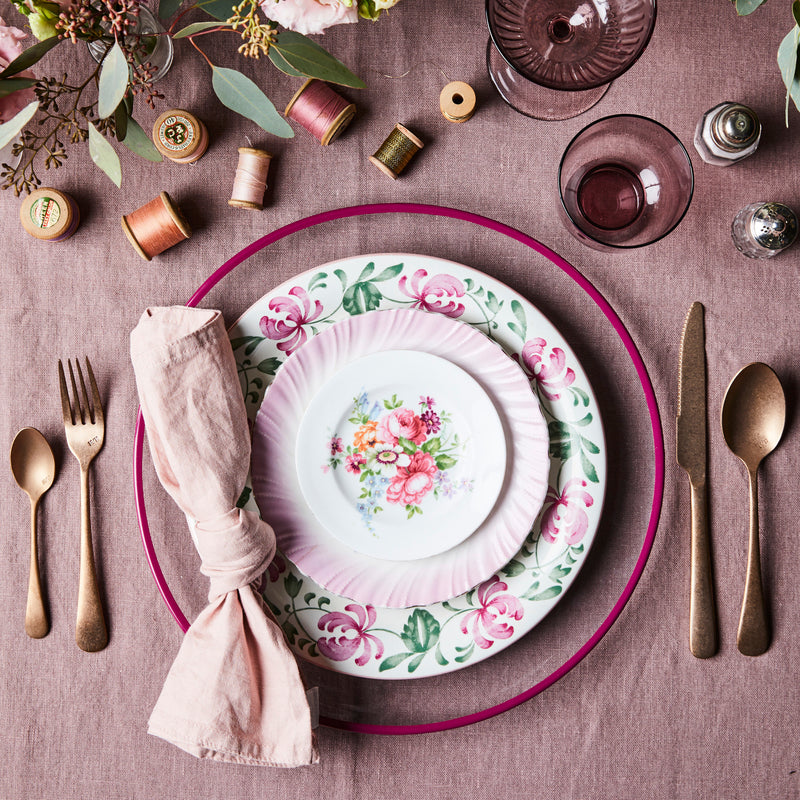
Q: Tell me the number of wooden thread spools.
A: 7